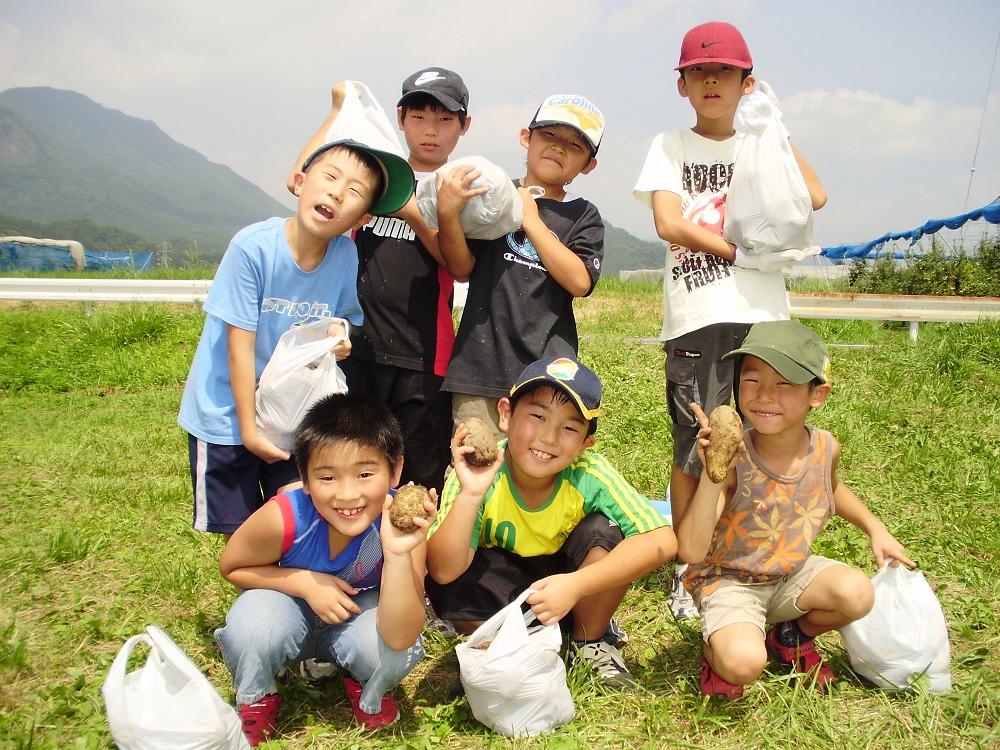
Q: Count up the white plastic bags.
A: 7